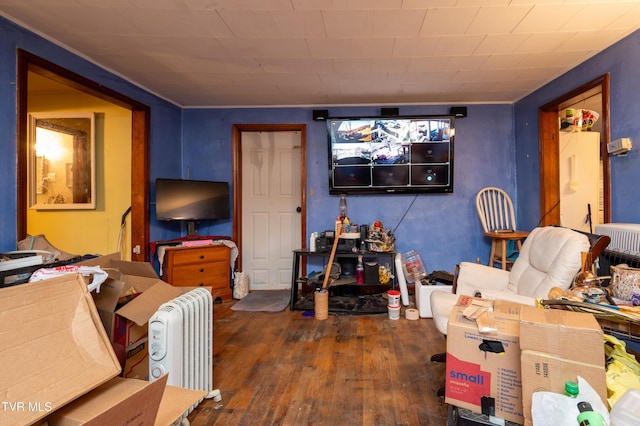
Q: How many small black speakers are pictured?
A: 3